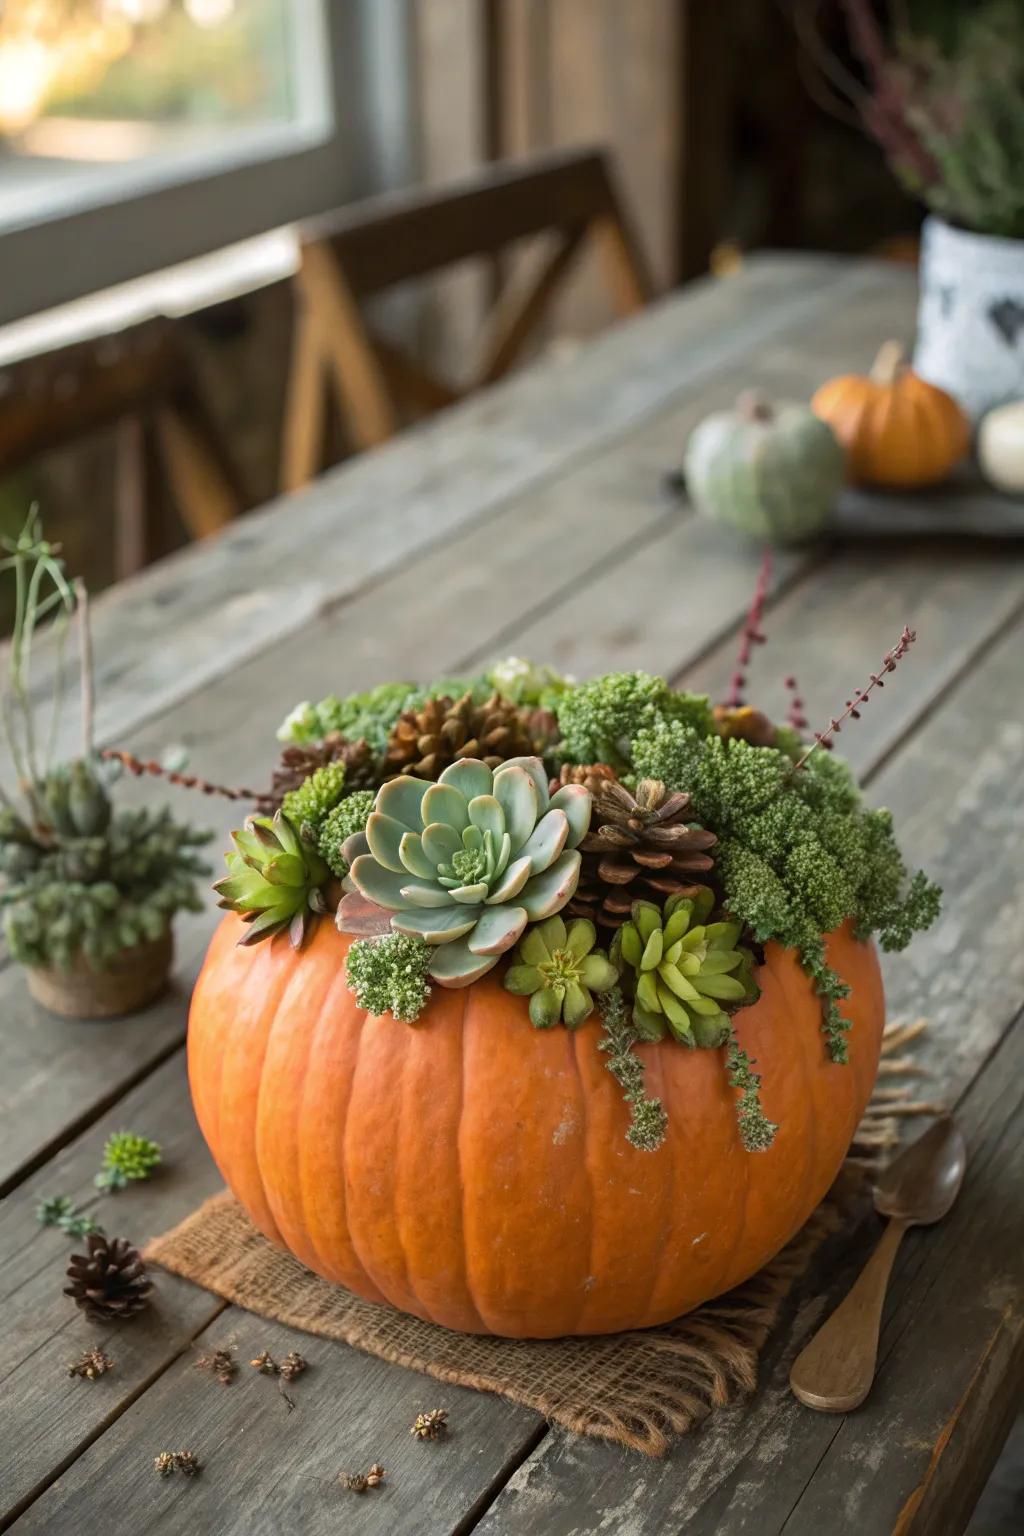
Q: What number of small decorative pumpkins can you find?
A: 3